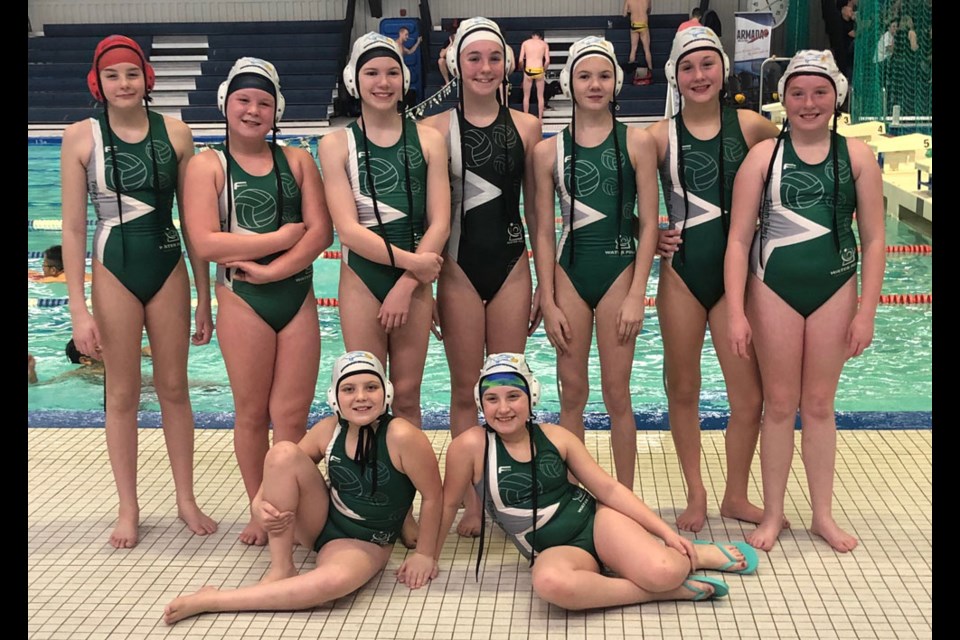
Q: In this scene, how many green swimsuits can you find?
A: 8